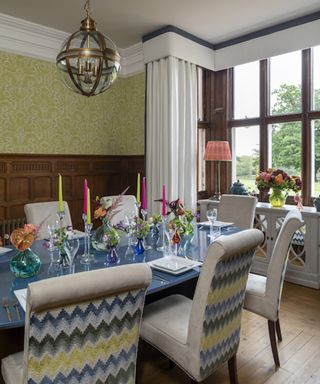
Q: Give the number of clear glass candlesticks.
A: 6